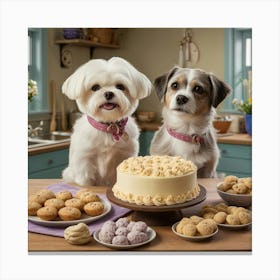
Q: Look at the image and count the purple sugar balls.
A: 8